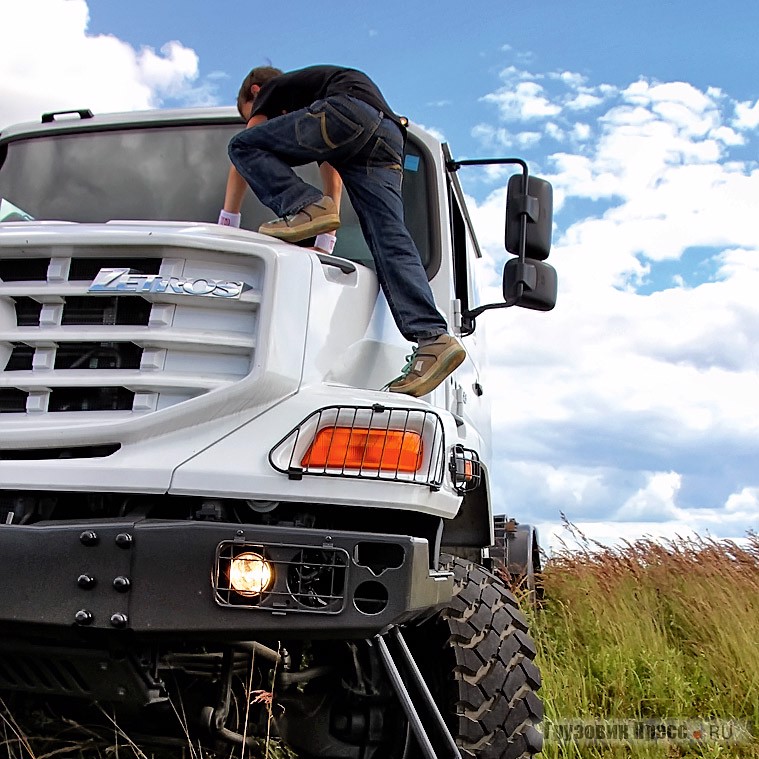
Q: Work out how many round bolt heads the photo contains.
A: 6